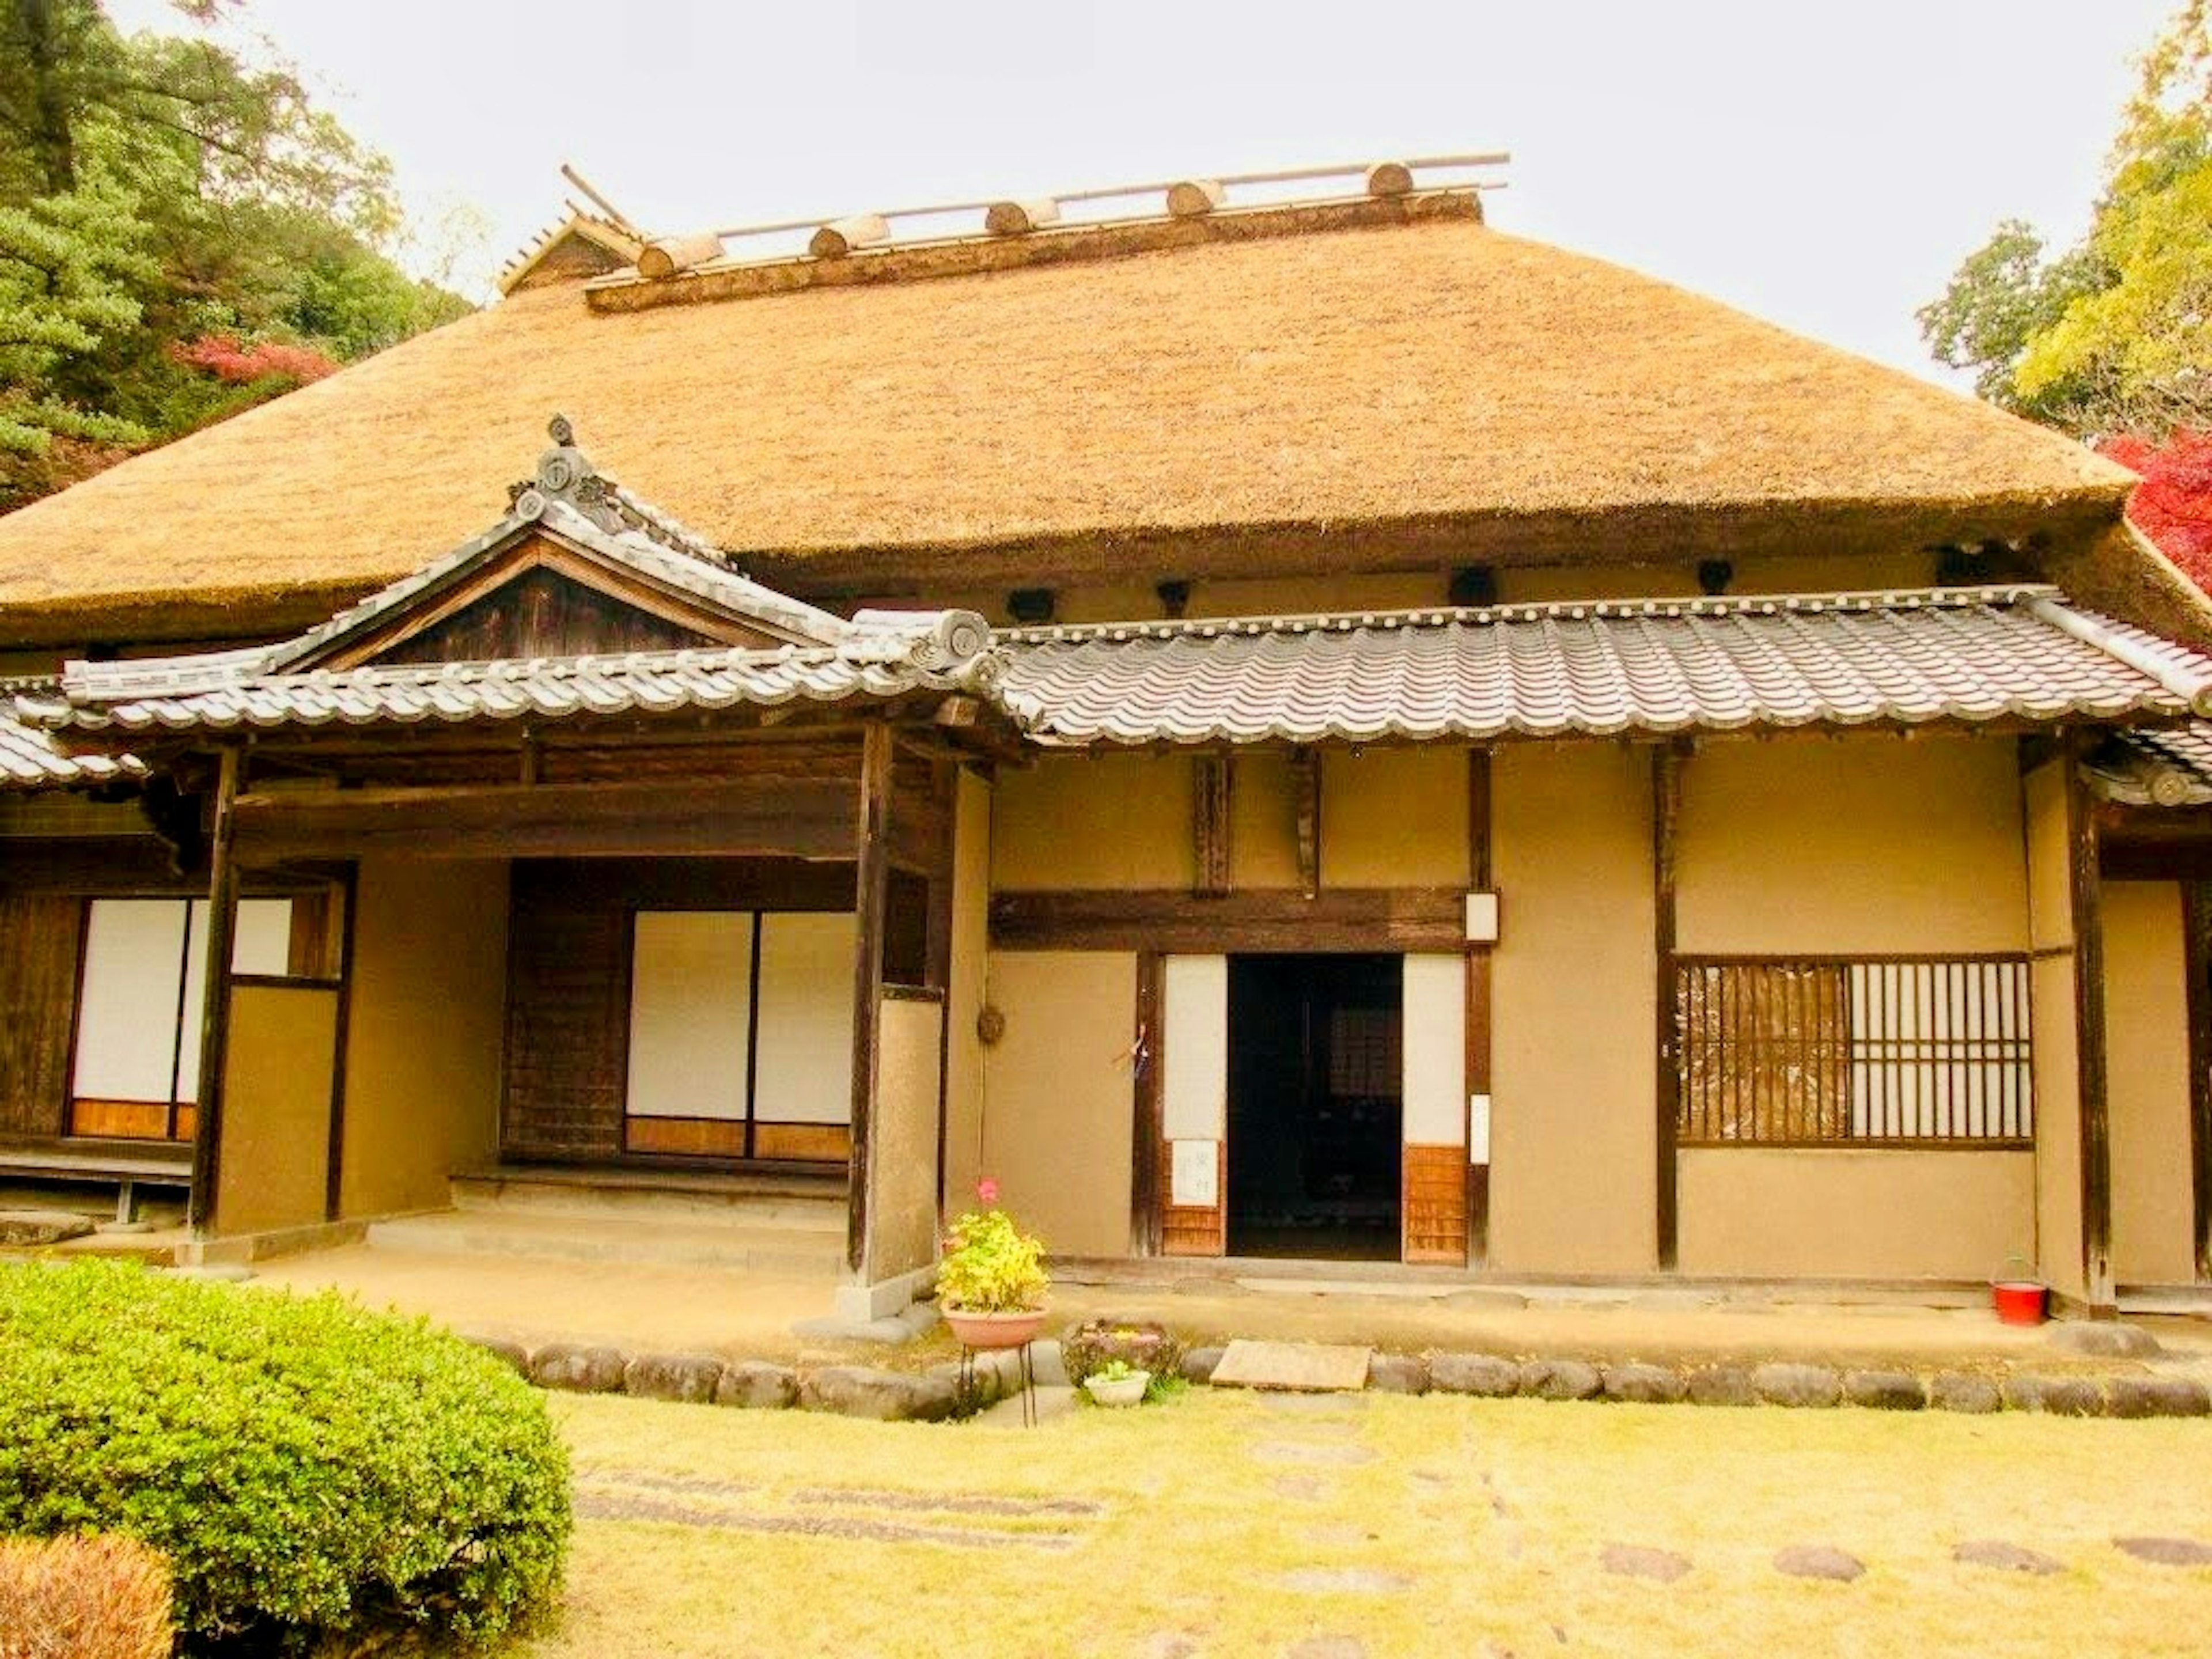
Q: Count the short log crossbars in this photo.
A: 5